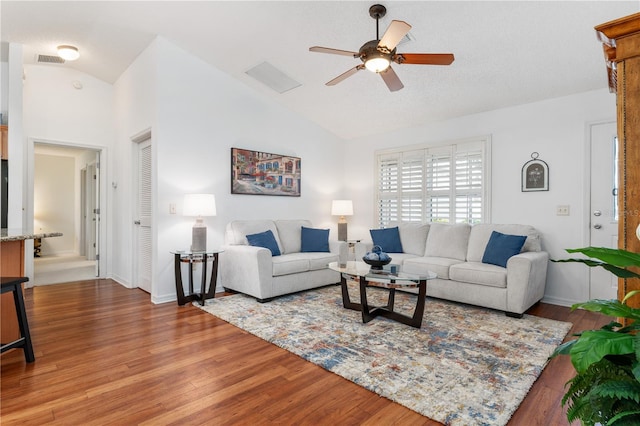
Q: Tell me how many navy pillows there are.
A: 4